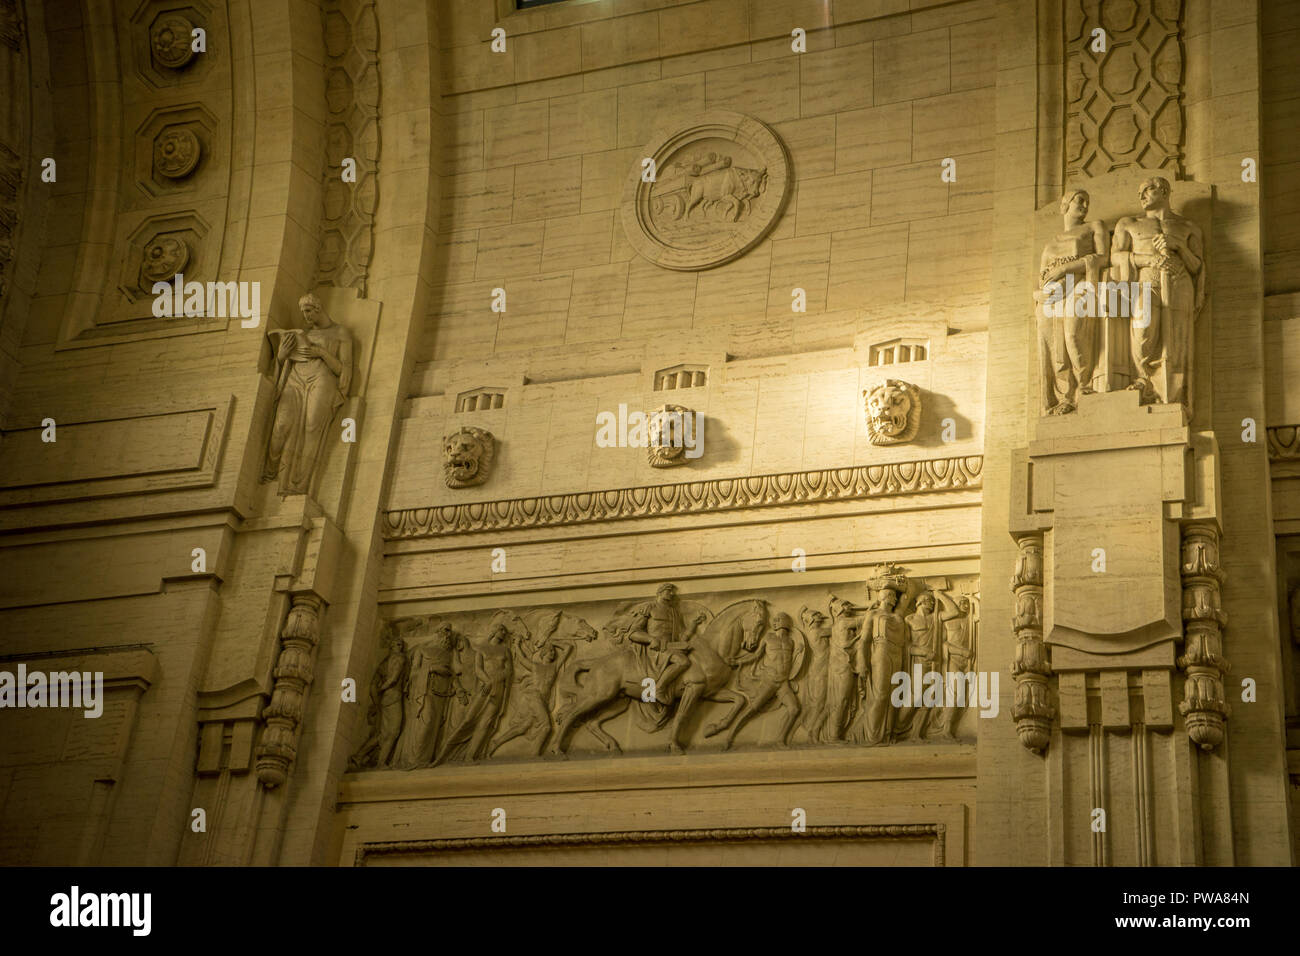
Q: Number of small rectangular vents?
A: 3